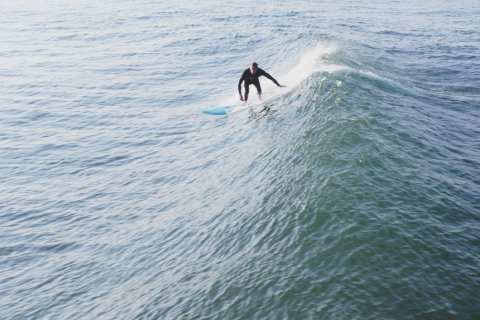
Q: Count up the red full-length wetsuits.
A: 0